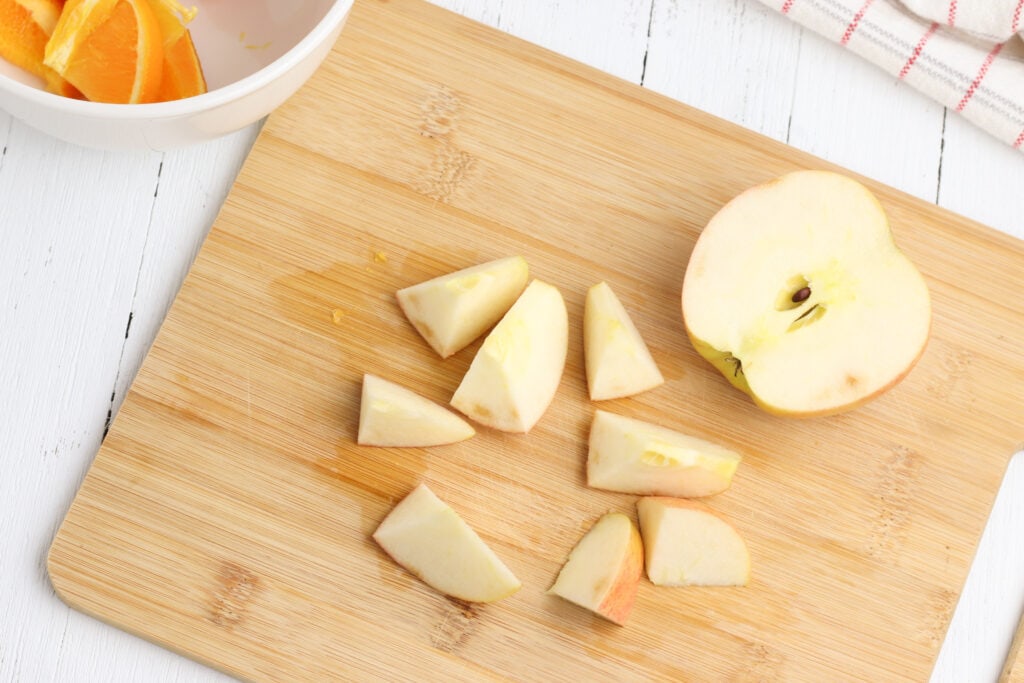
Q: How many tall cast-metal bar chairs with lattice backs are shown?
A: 0